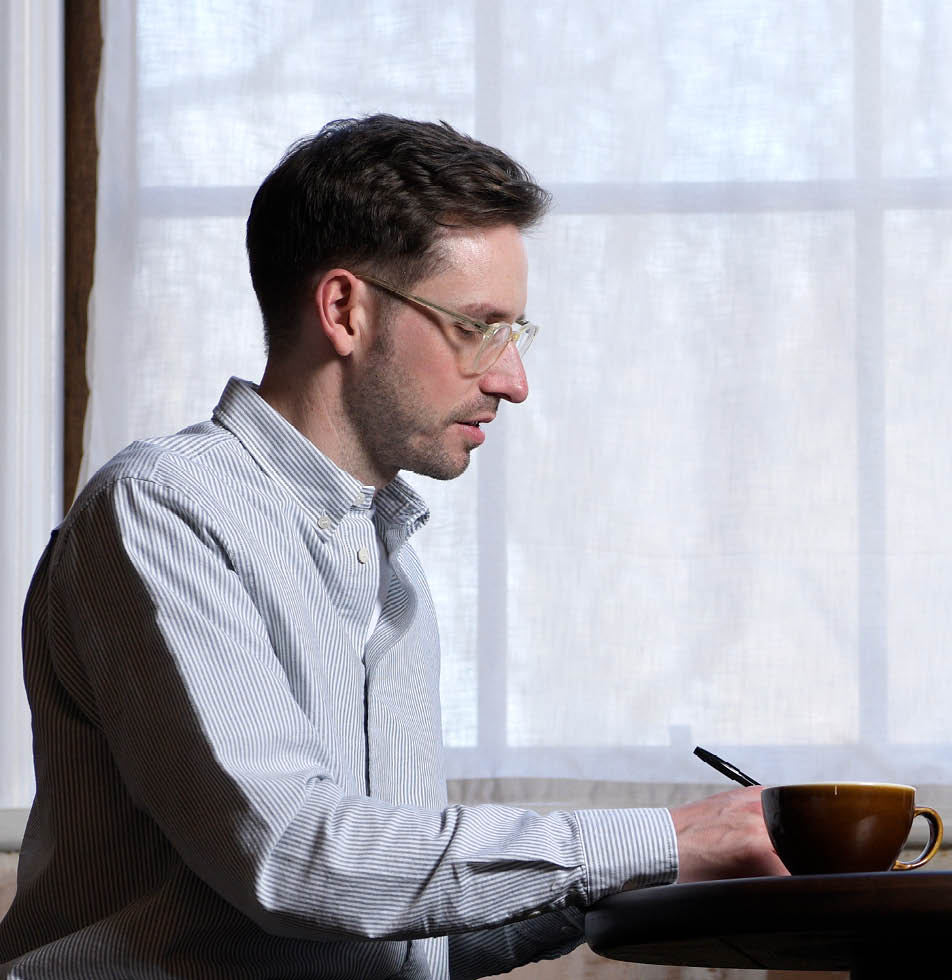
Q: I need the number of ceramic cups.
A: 1